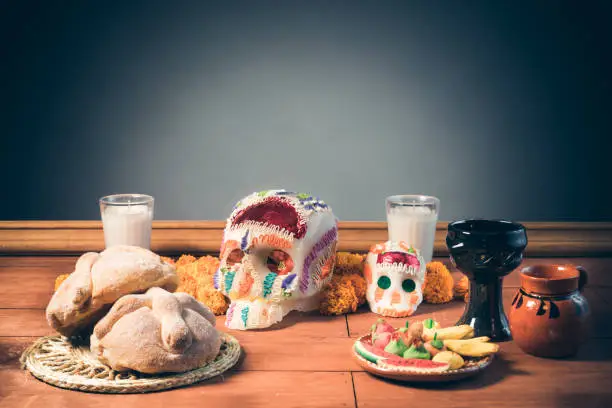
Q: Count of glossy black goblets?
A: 1